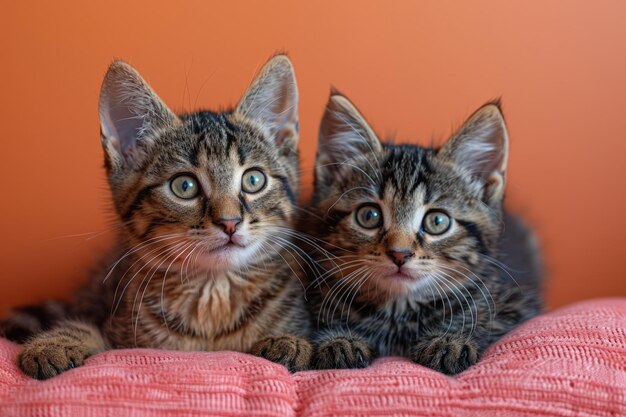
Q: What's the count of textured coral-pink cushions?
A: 1